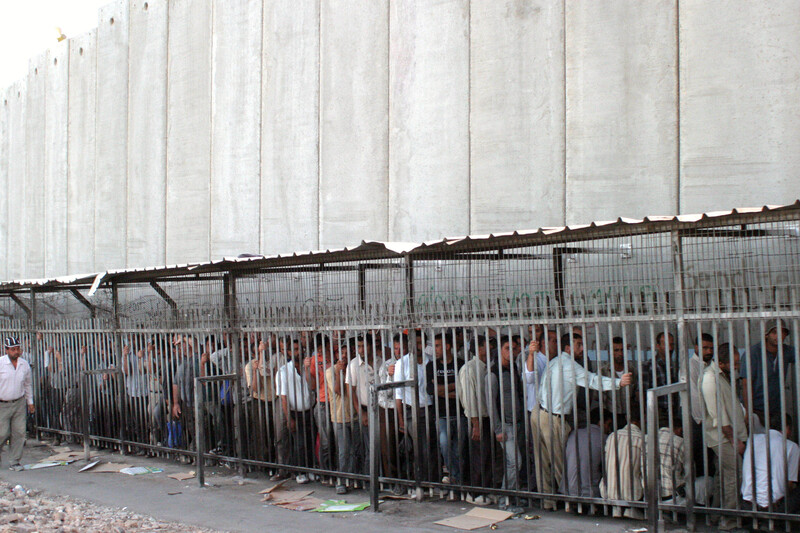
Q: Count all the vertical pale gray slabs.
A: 15